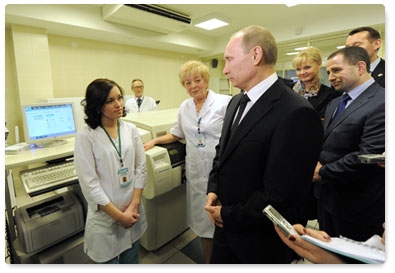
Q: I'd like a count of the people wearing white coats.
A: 3